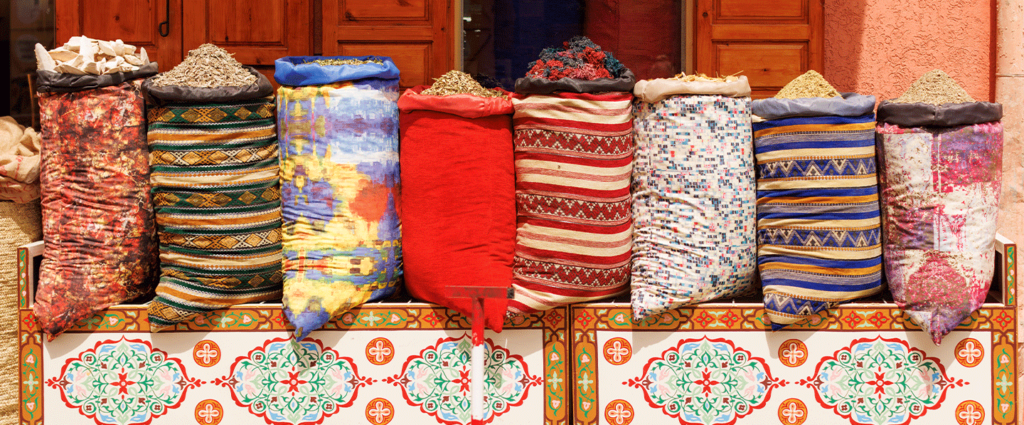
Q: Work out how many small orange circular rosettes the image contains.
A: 10